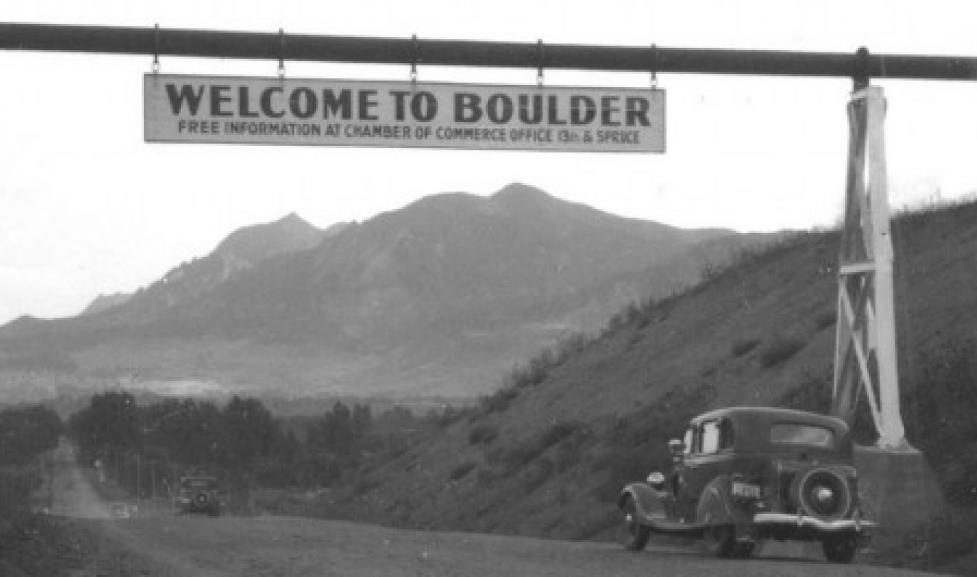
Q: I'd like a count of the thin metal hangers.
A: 5